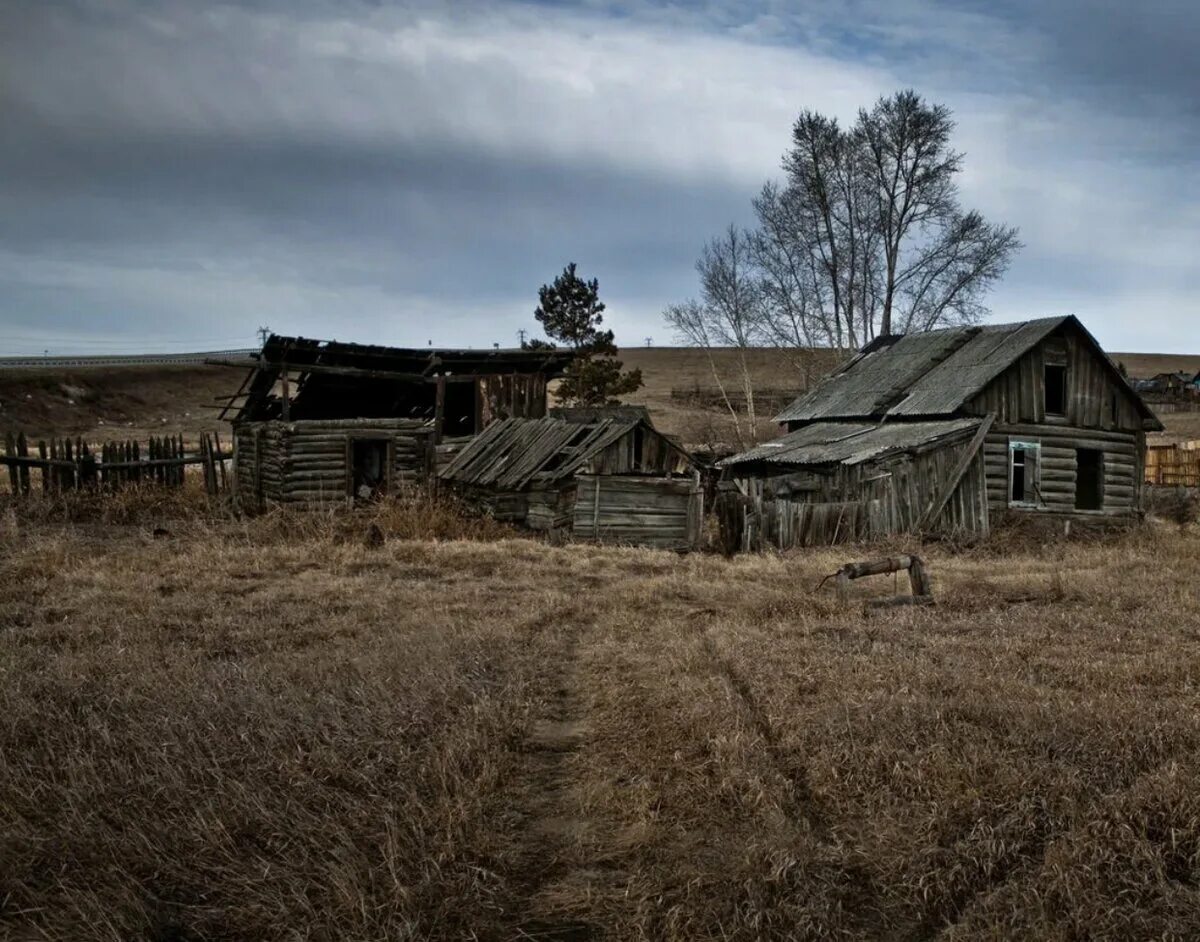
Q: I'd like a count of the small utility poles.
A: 3